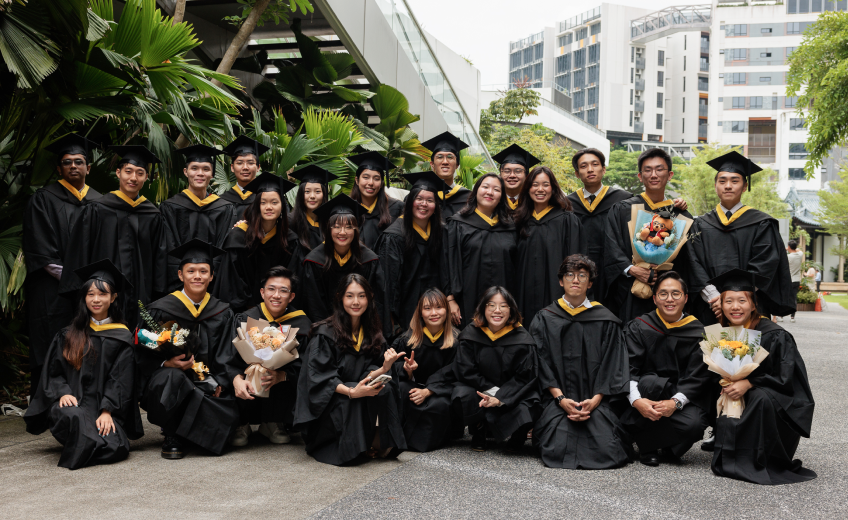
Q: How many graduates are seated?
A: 9